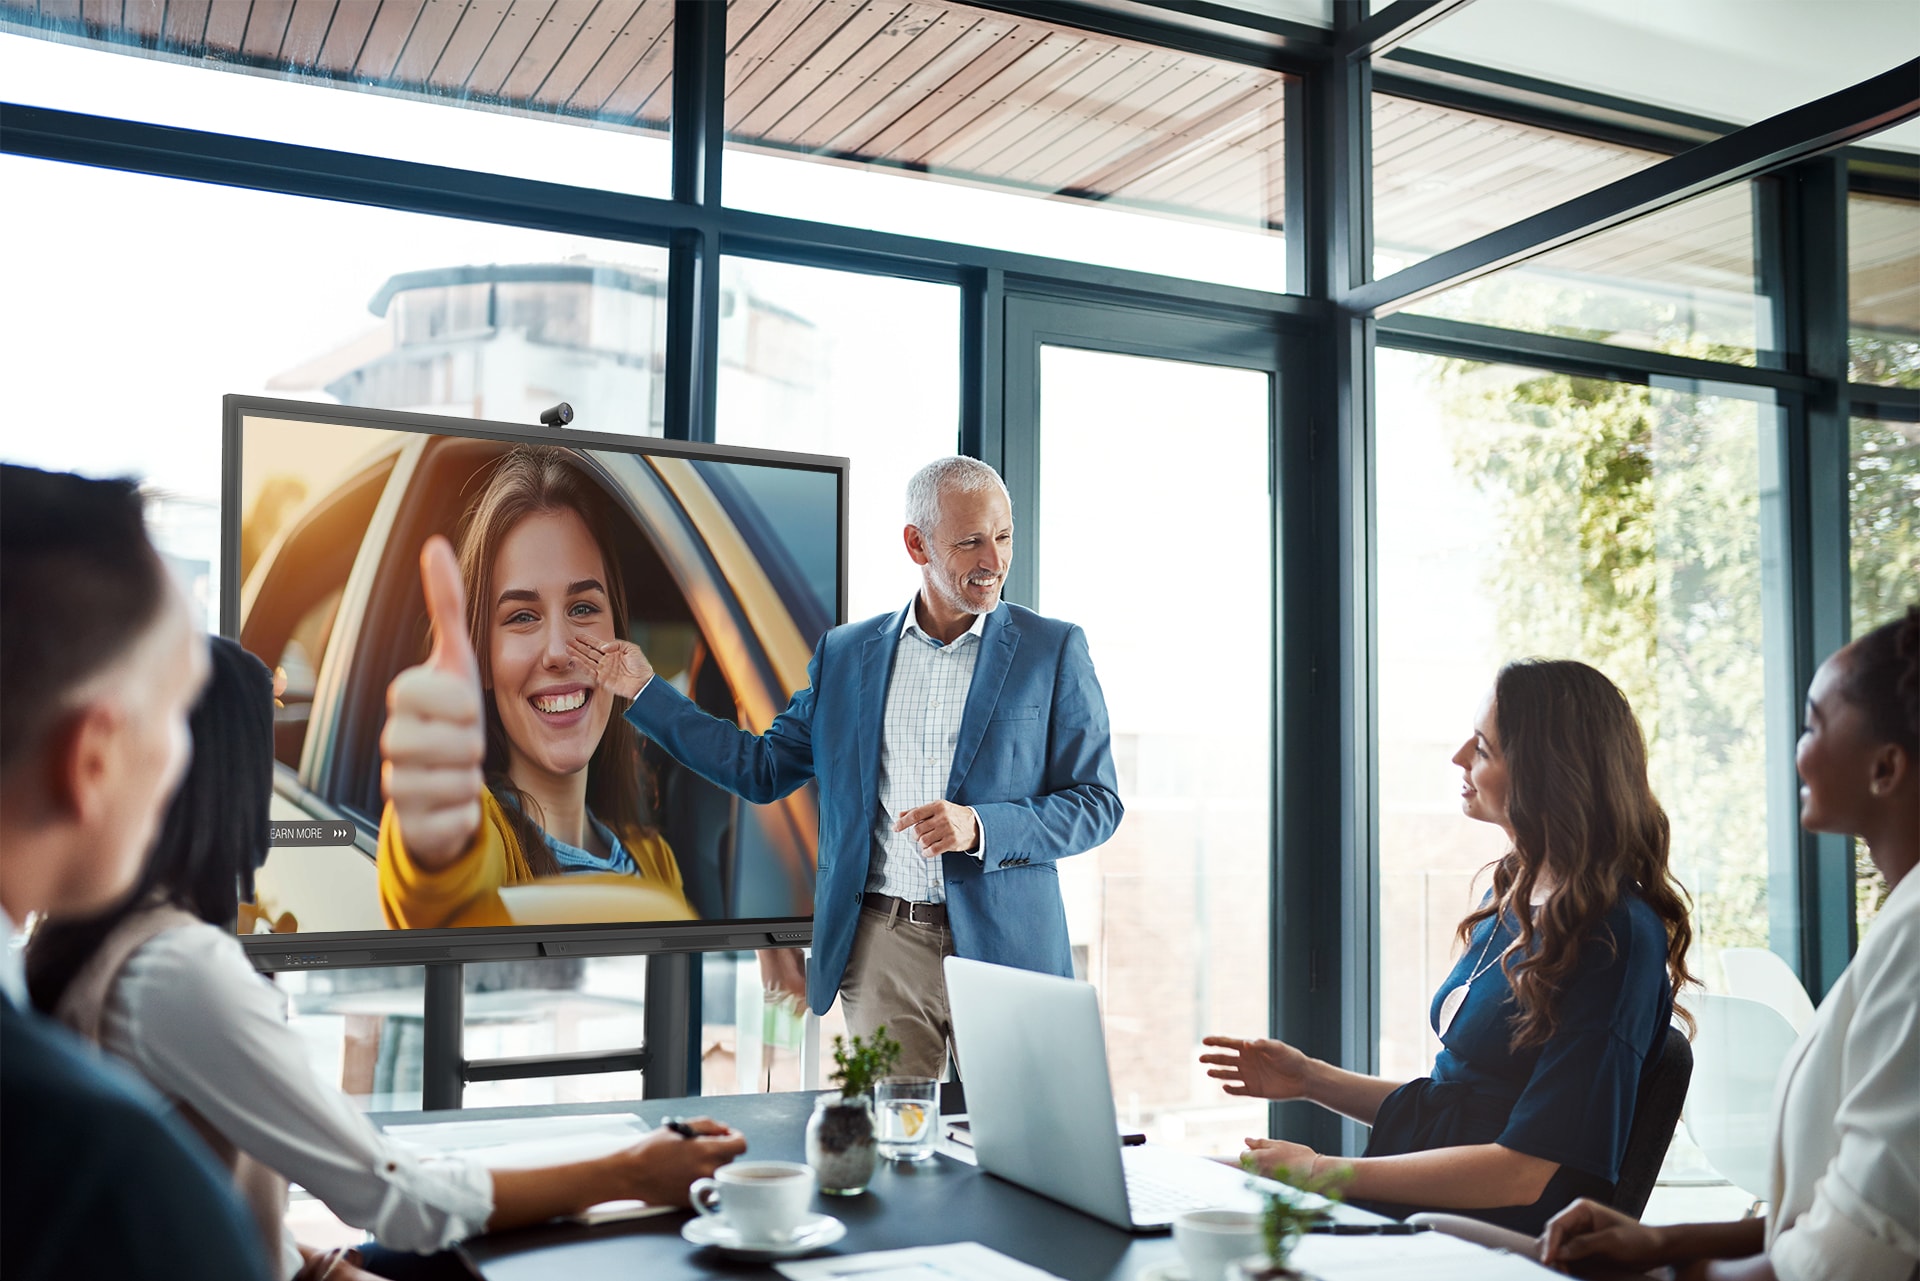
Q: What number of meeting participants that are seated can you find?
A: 4